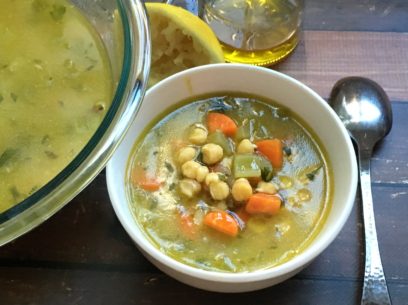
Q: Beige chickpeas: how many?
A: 11